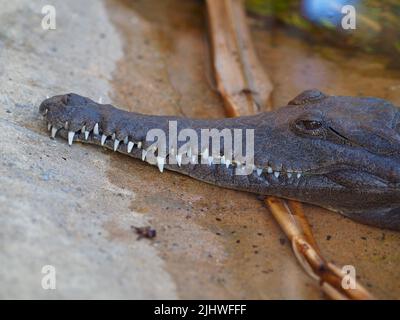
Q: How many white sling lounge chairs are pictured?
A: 0